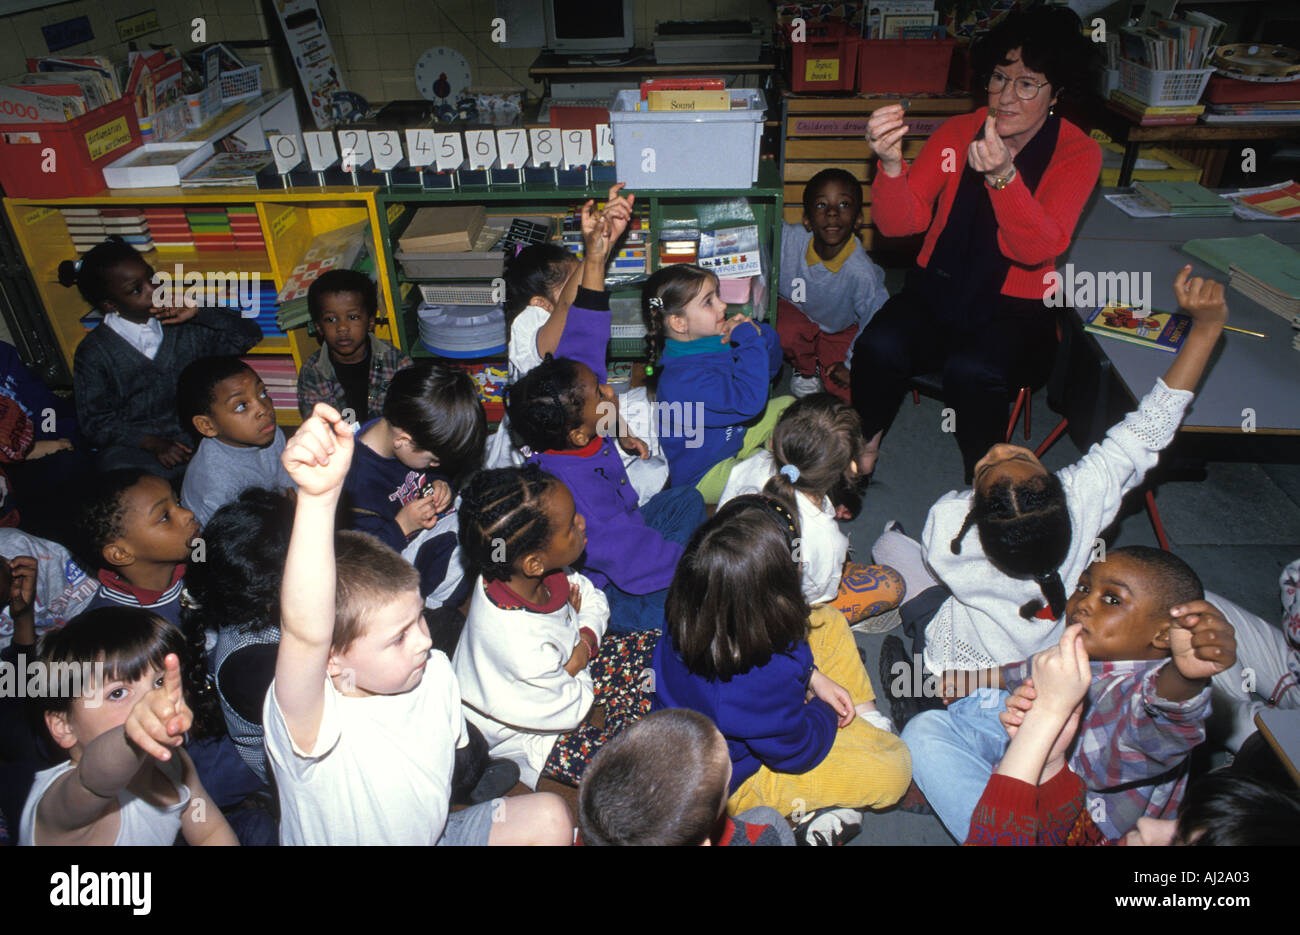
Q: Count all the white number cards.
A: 11